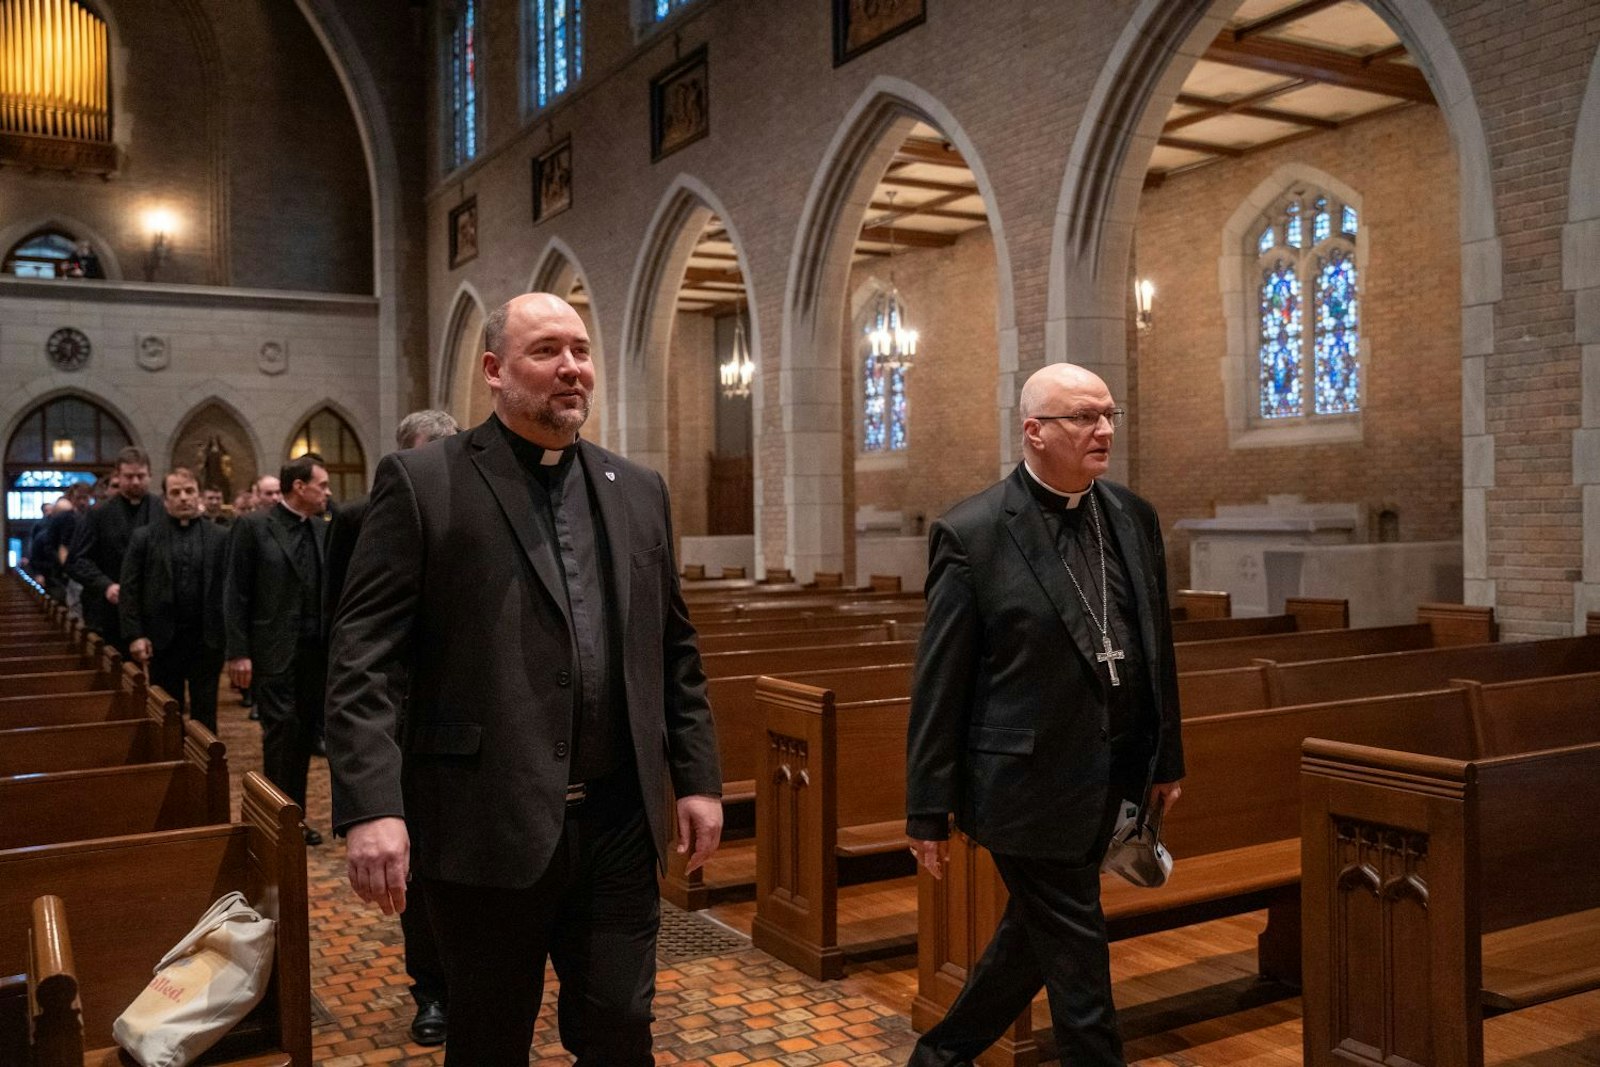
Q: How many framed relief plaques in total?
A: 4